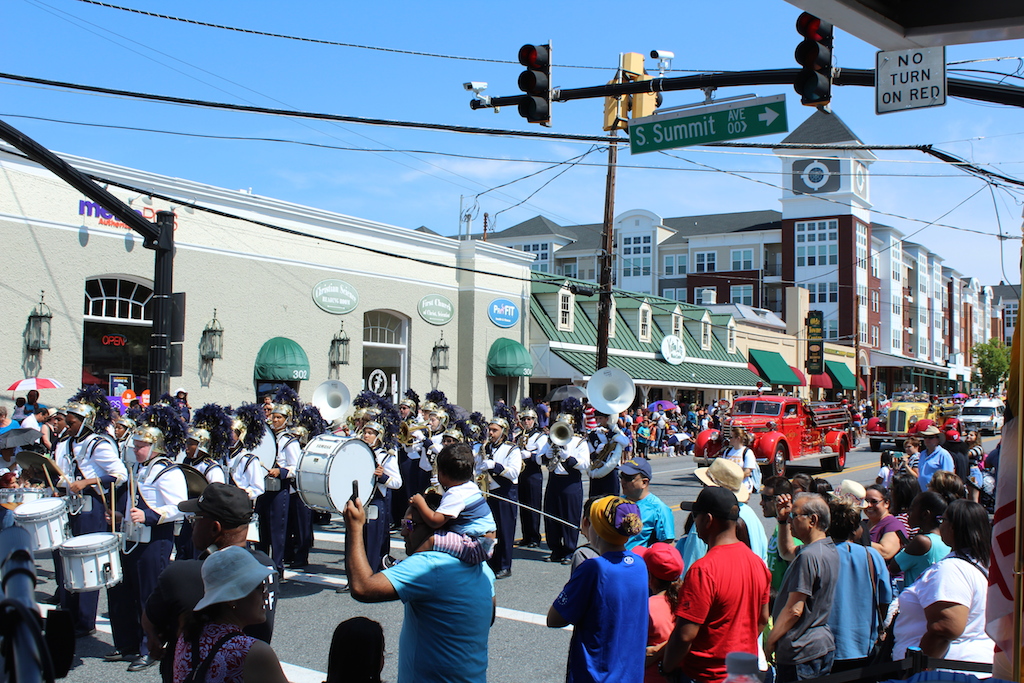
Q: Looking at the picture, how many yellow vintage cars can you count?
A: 1